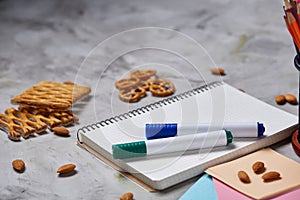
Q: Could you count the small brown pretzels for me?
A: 5